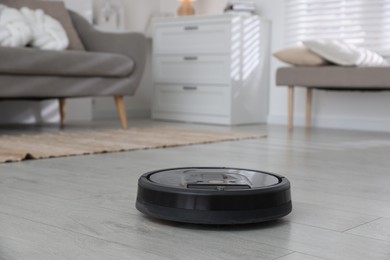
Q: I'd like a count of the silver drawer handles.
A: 3